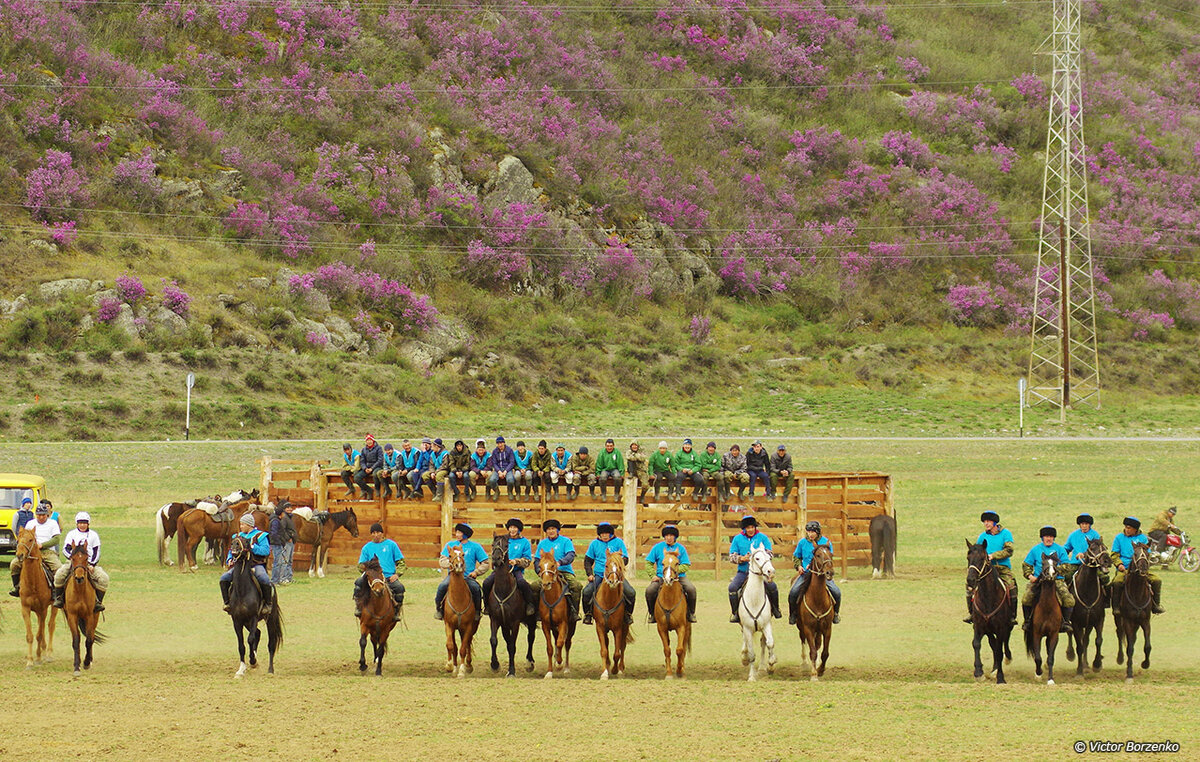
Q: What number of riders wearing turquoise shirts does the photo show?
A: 13